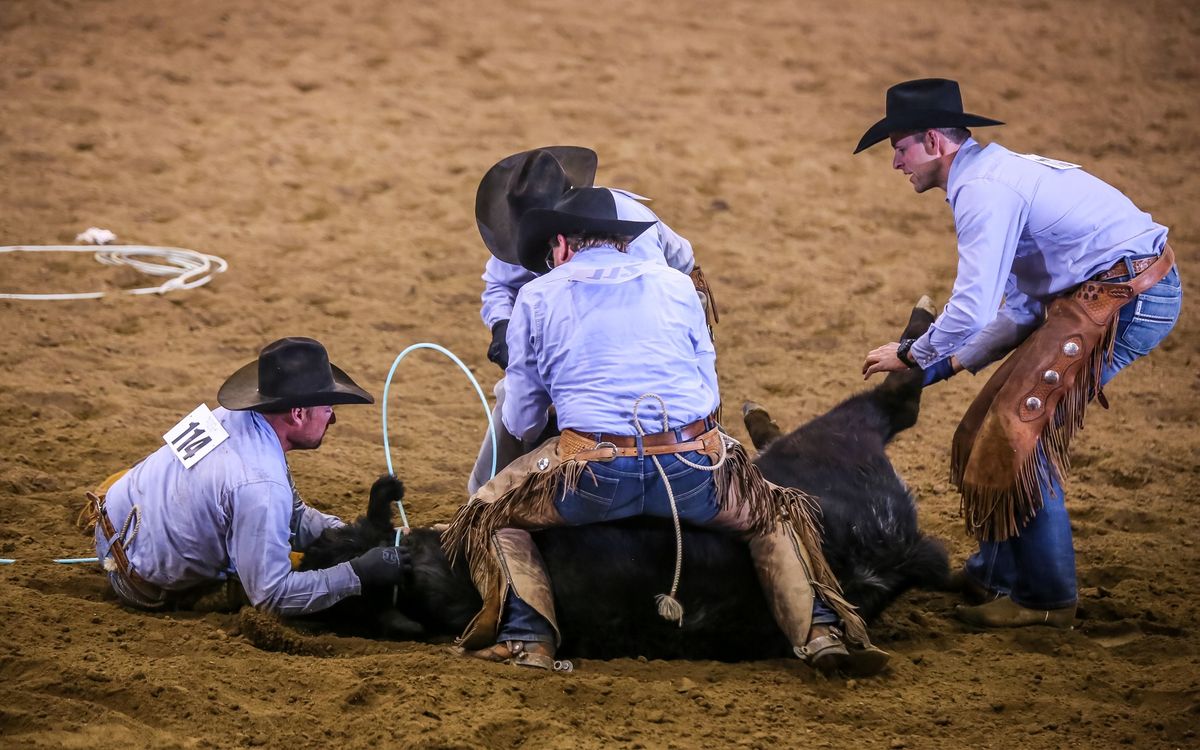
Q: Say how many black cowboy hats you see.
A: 4